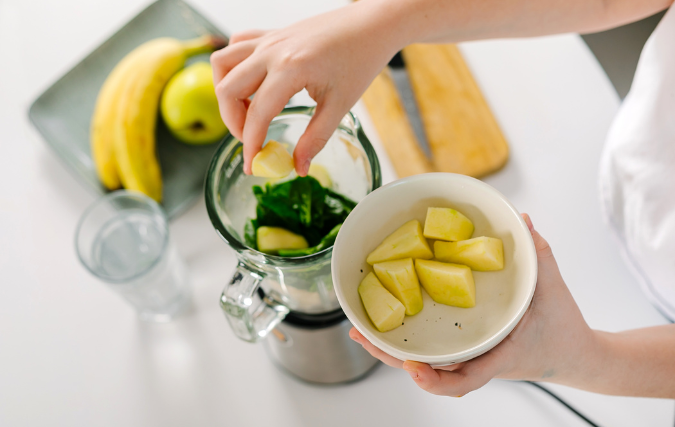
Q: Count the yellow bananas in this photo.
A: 2